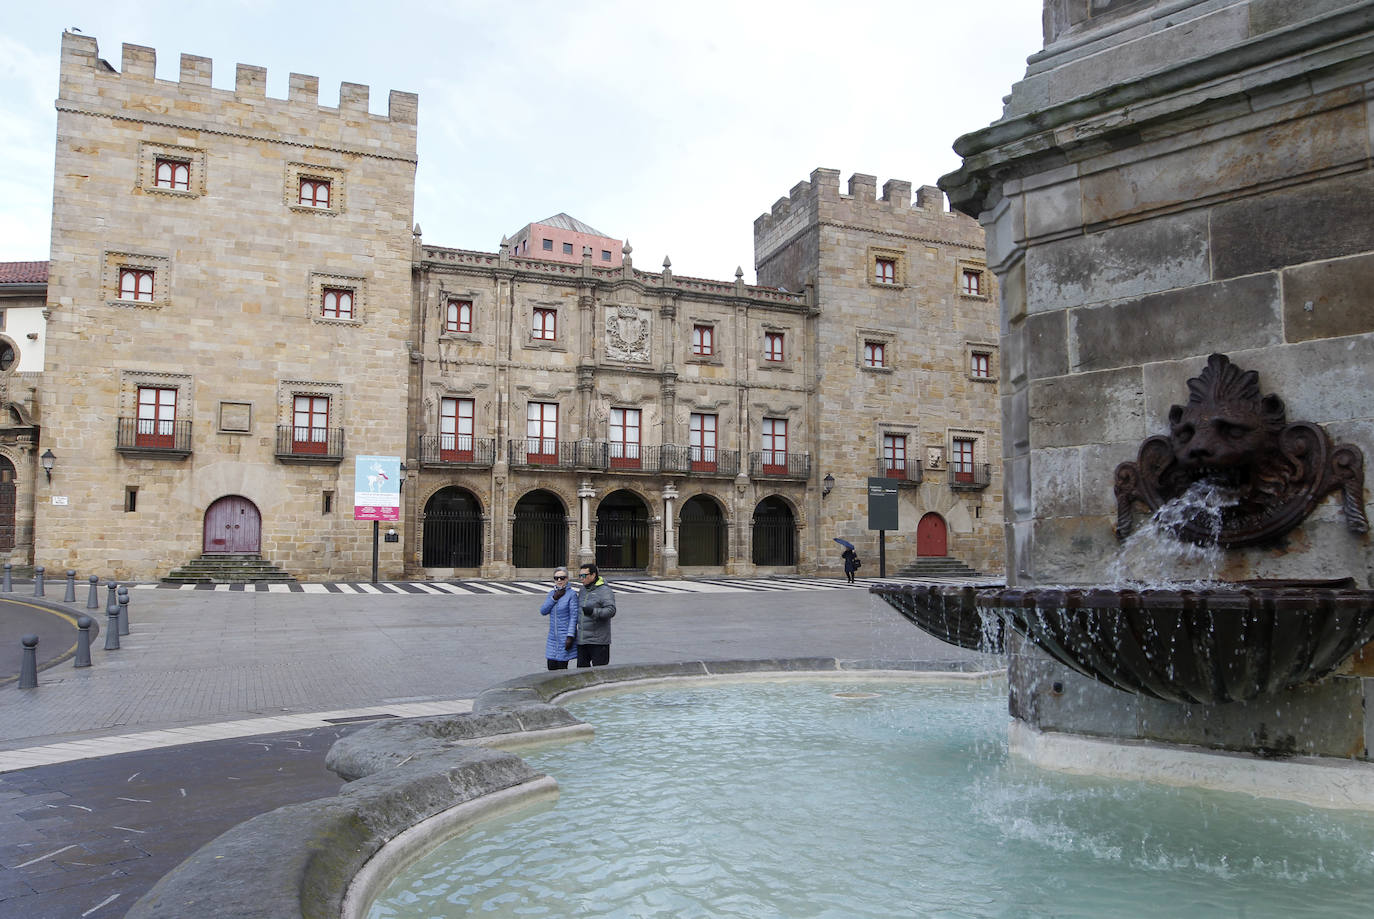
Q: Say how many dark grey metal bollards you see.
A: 10